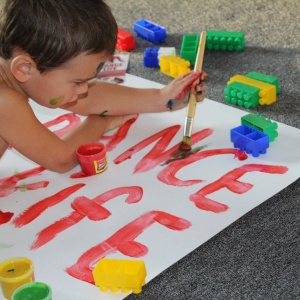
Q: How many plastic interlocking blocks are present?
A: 13